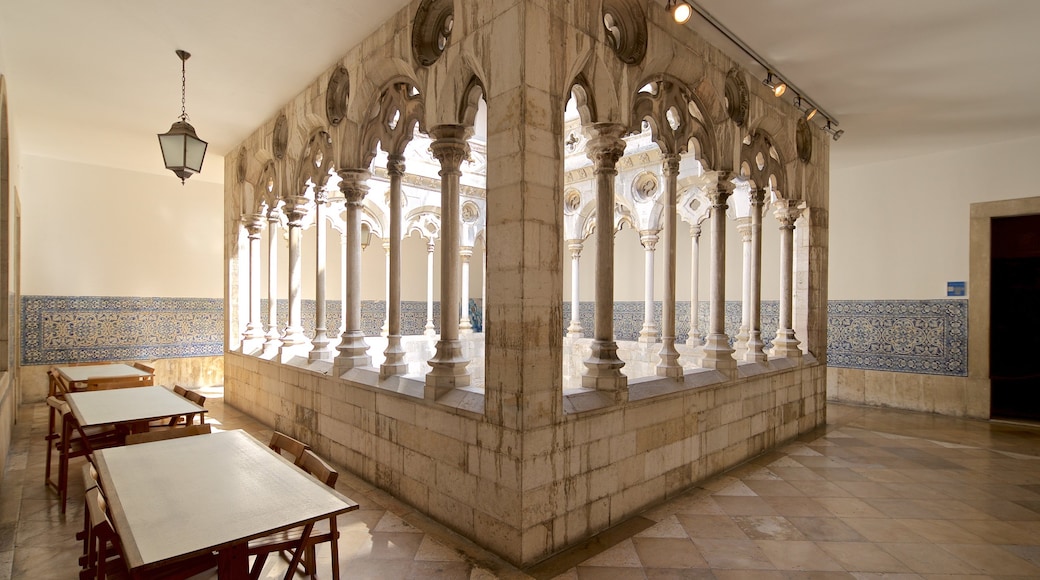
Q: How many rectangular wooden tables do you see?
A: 3